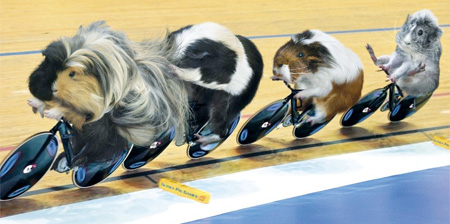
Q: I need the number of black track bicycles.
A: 4